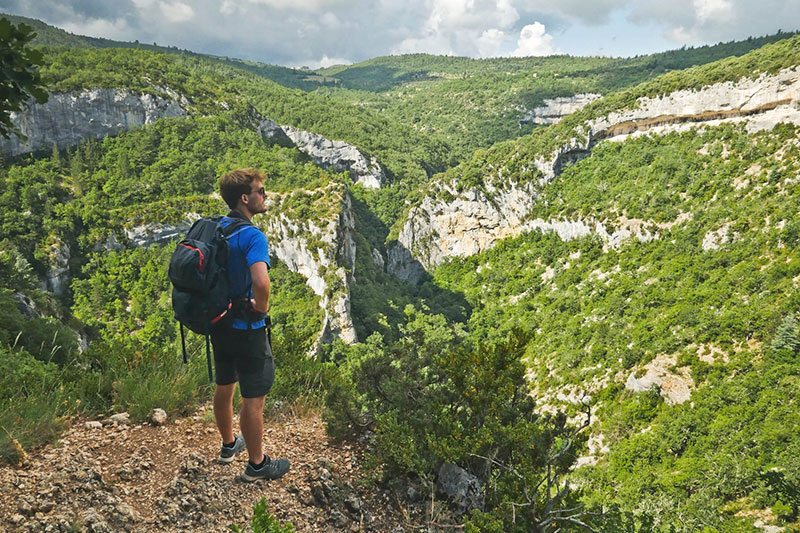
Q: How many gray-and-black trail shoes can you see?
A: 2